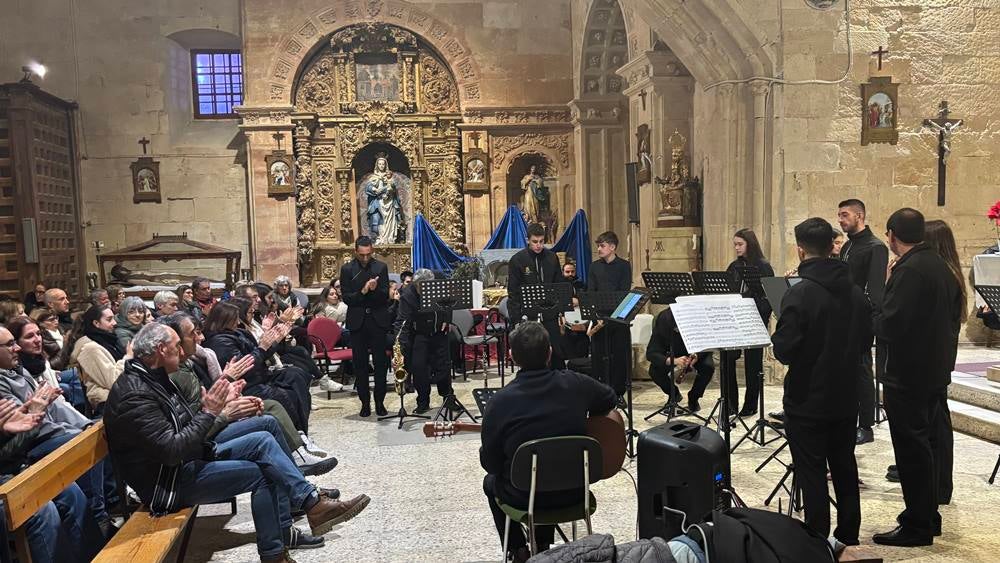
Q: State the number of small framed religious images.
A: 4